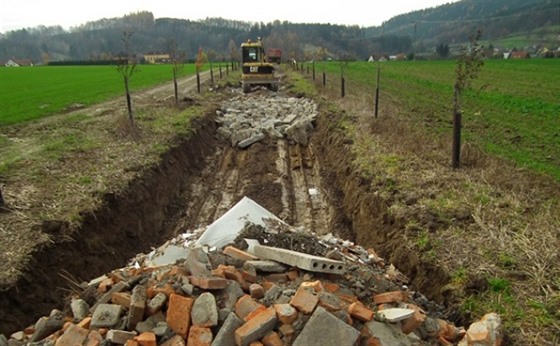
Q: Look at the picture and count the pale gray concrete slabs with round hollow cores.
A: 1